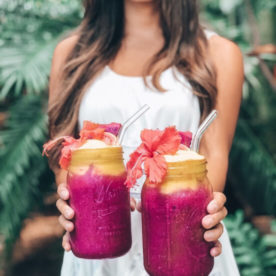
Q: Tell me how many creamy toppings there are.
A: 2